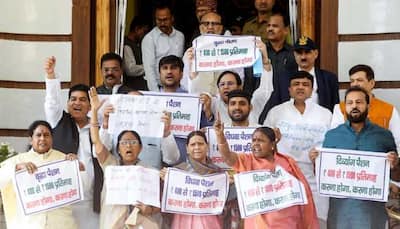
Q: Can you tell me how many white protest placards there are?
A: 10